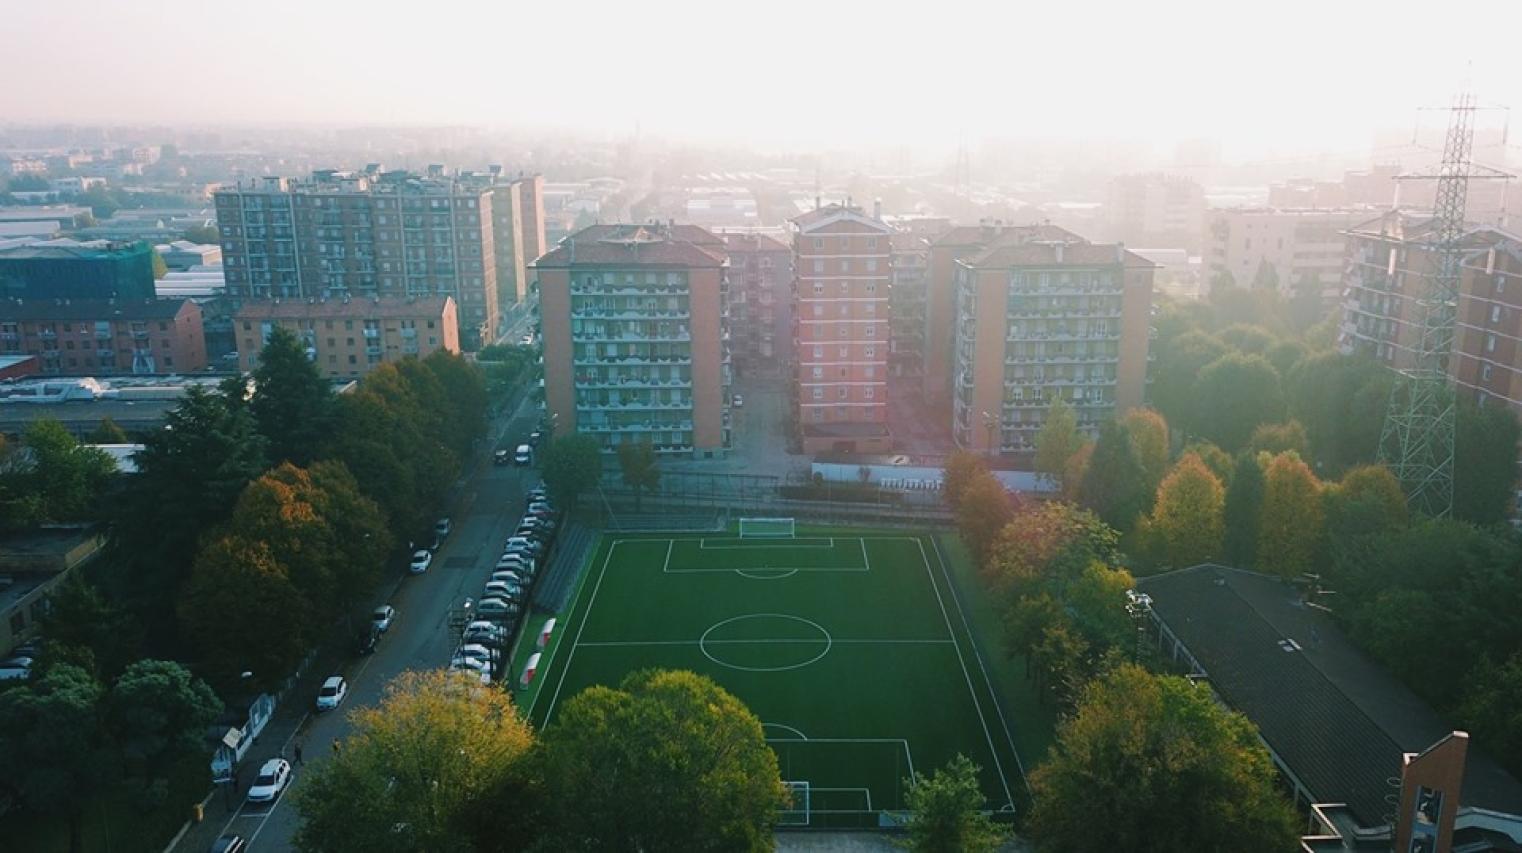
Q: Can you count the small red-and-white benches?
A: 2